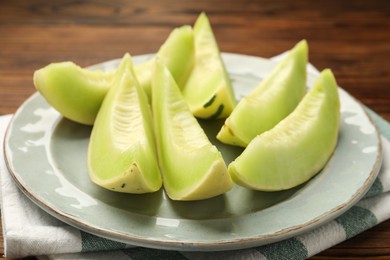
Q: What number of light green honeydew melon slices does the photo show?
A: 6